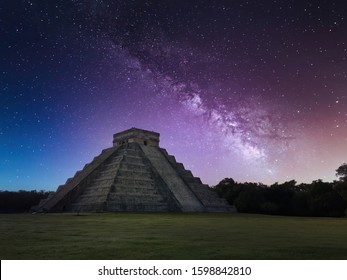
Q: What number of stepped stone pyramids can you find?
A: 1